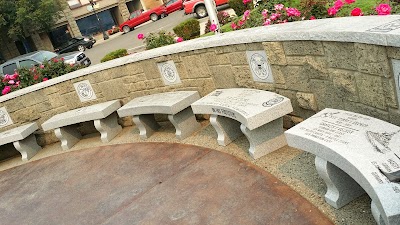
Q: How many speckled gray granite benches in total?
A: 5